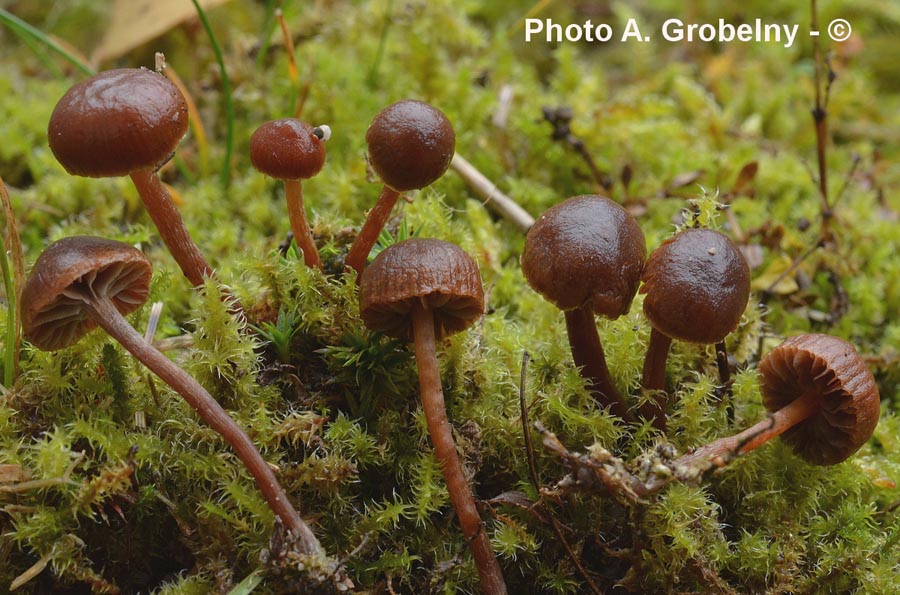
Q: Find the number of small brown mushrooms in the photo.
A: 8